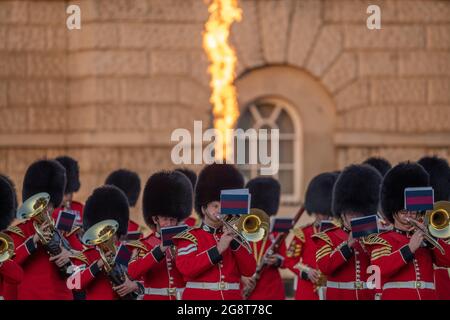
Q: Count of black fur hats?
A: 14